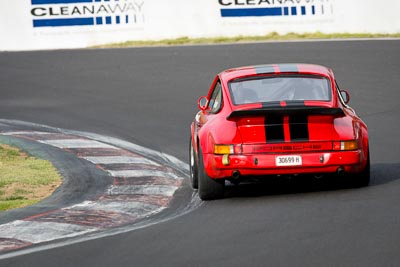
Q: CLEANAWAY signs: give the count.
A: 2